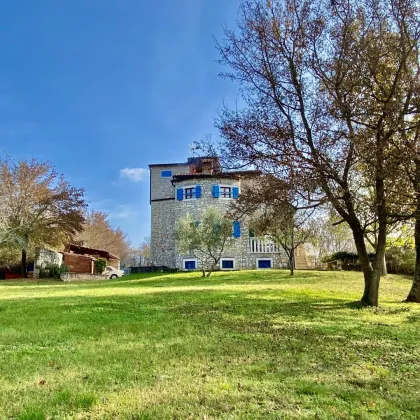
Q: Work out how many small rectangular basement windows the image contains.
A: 3